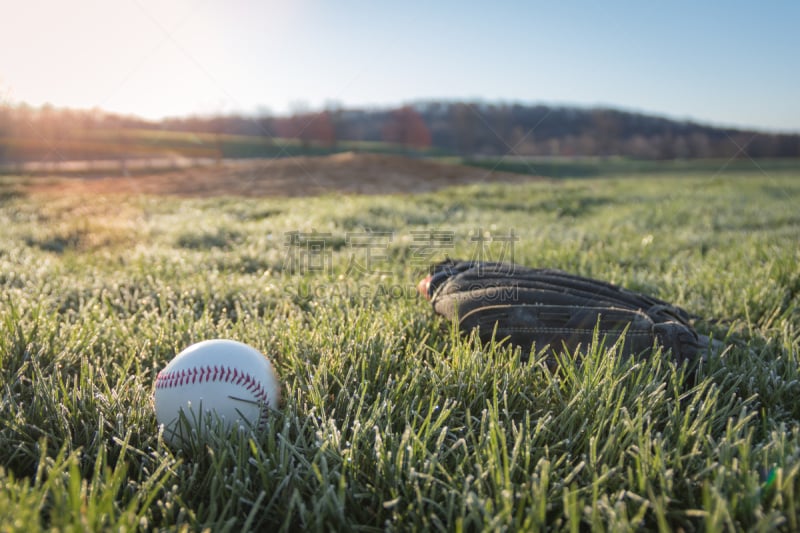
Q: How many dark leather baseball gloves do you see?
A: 1